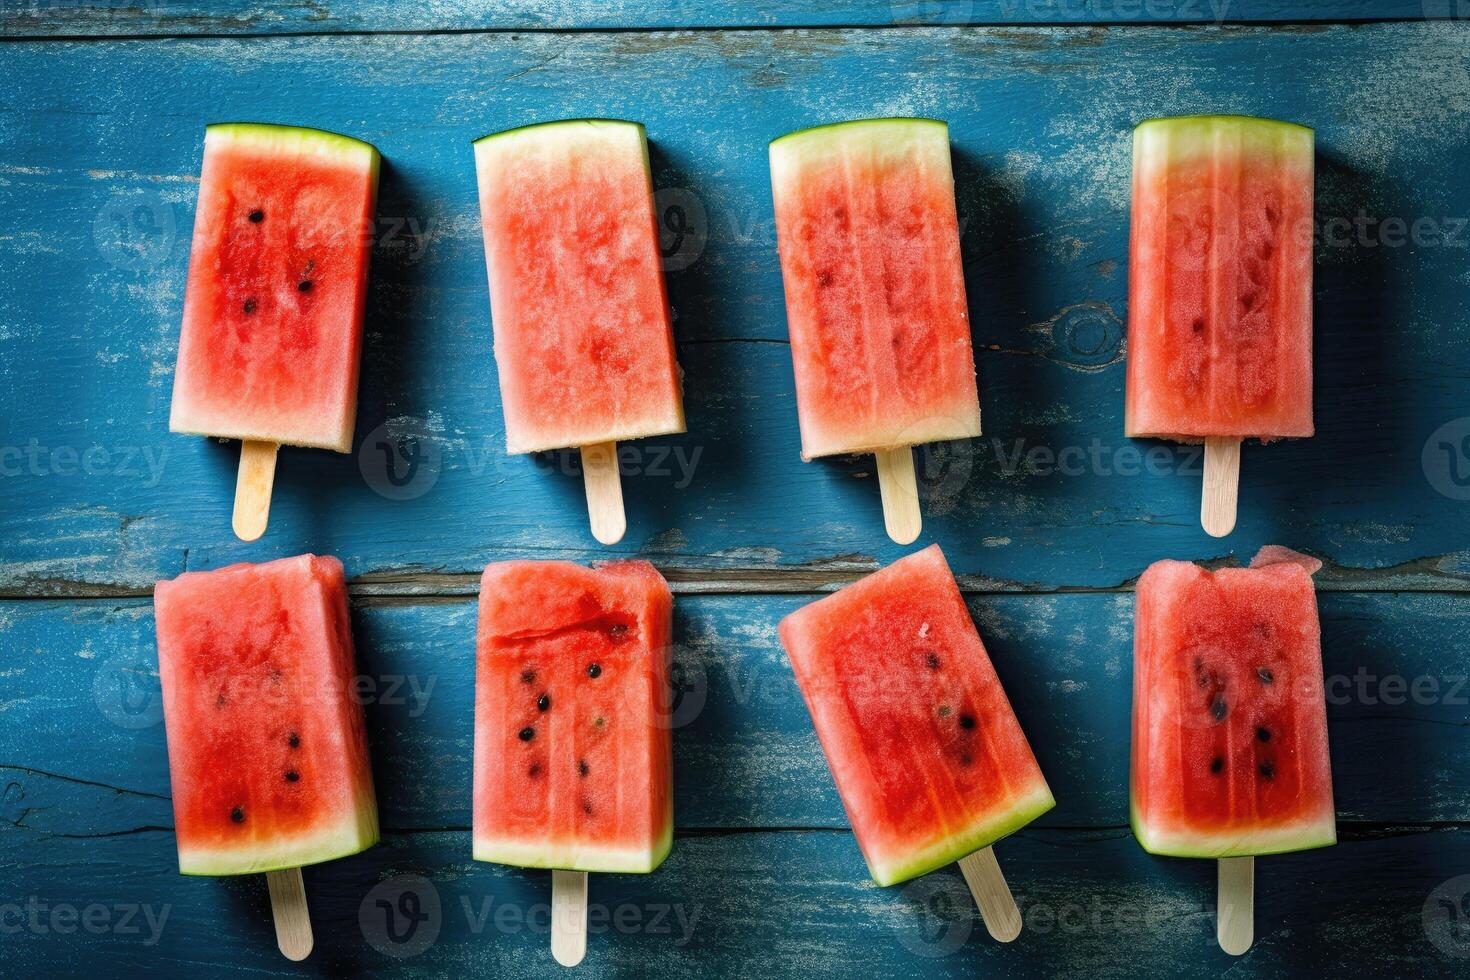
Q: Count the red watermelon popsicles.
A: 8